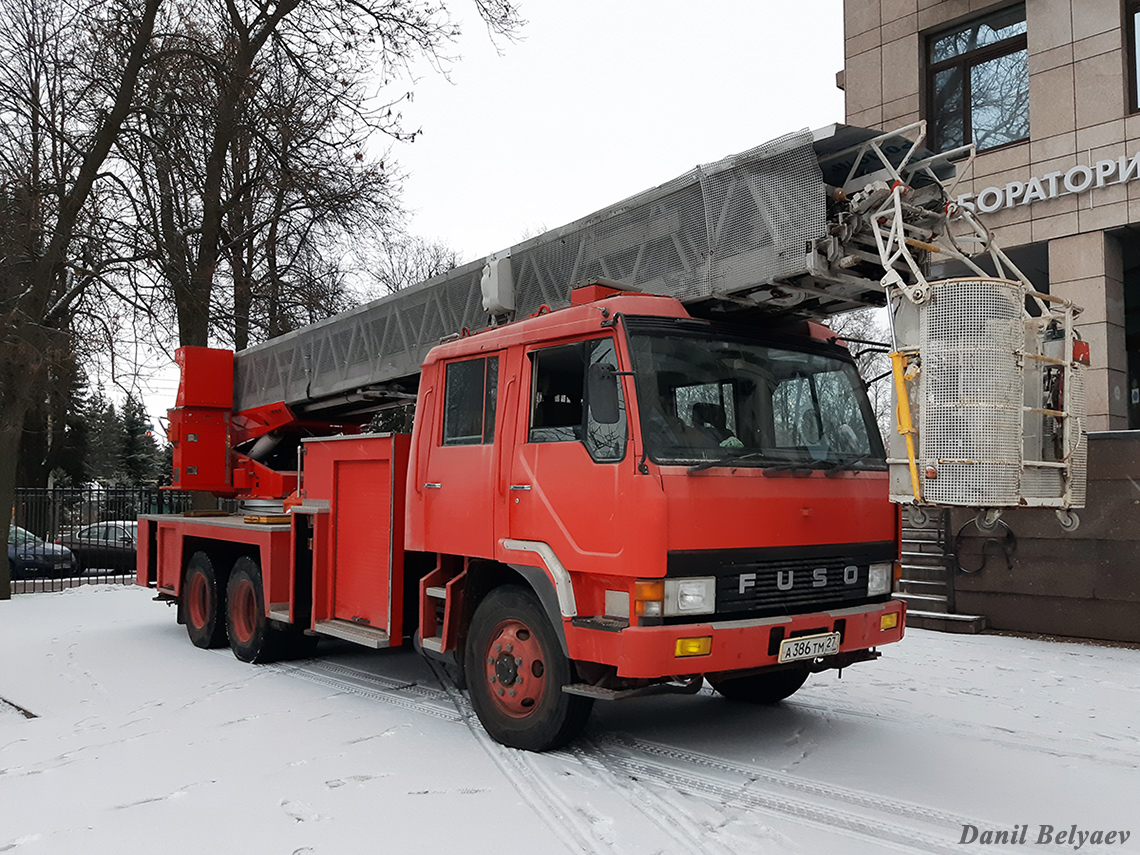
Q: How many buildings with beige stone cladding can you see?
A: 1